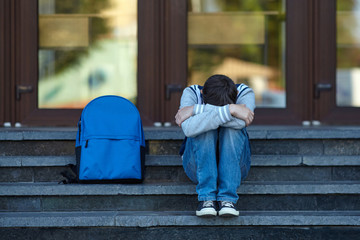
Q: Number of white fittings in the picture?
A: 6